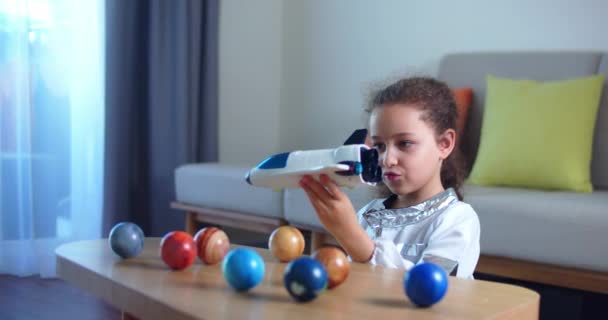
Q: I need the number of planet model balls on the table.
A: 8